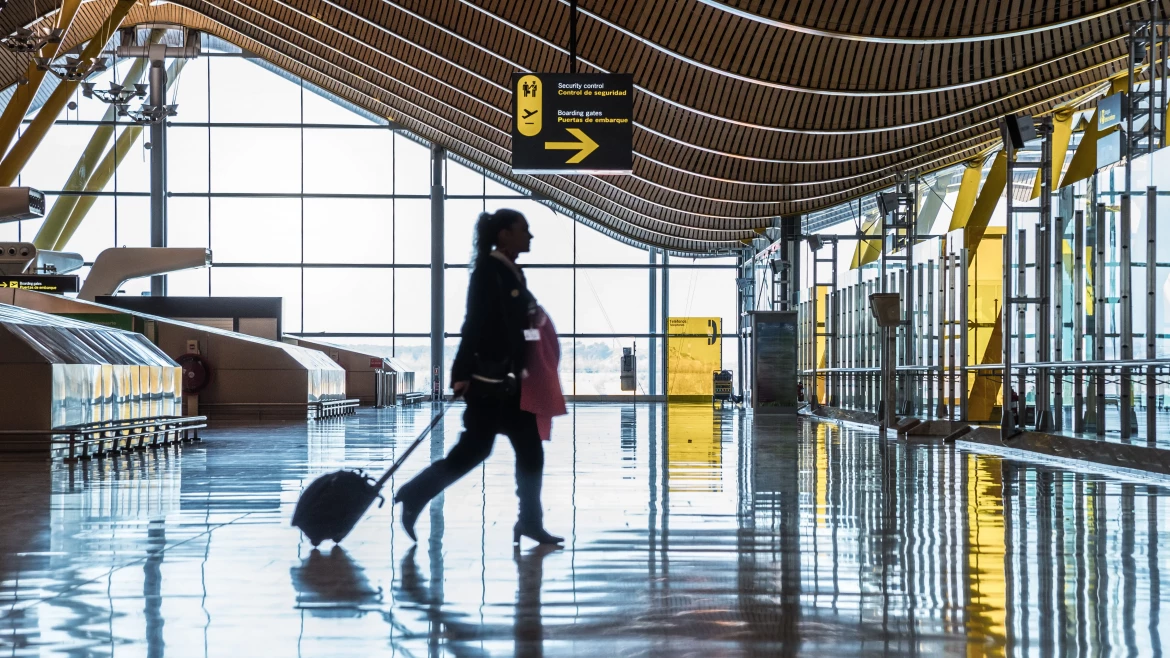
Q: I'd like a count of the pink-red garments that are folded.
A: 1